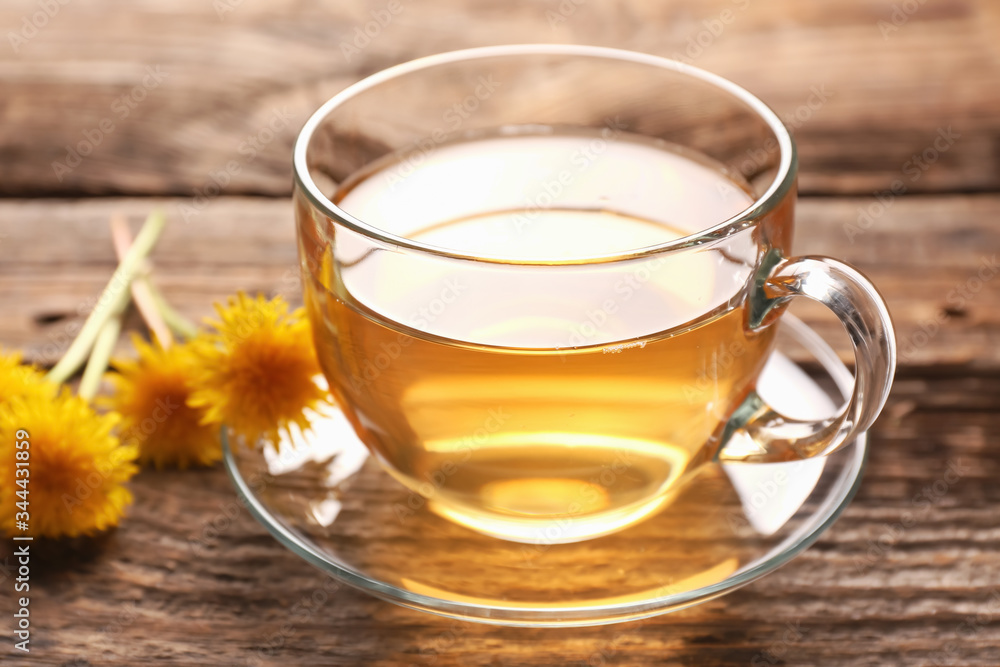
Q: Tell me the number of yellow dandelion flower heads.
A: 4